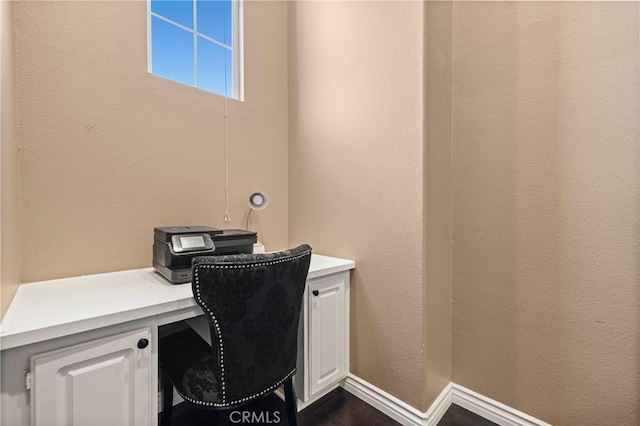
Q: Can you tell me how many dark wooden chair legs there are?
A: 2